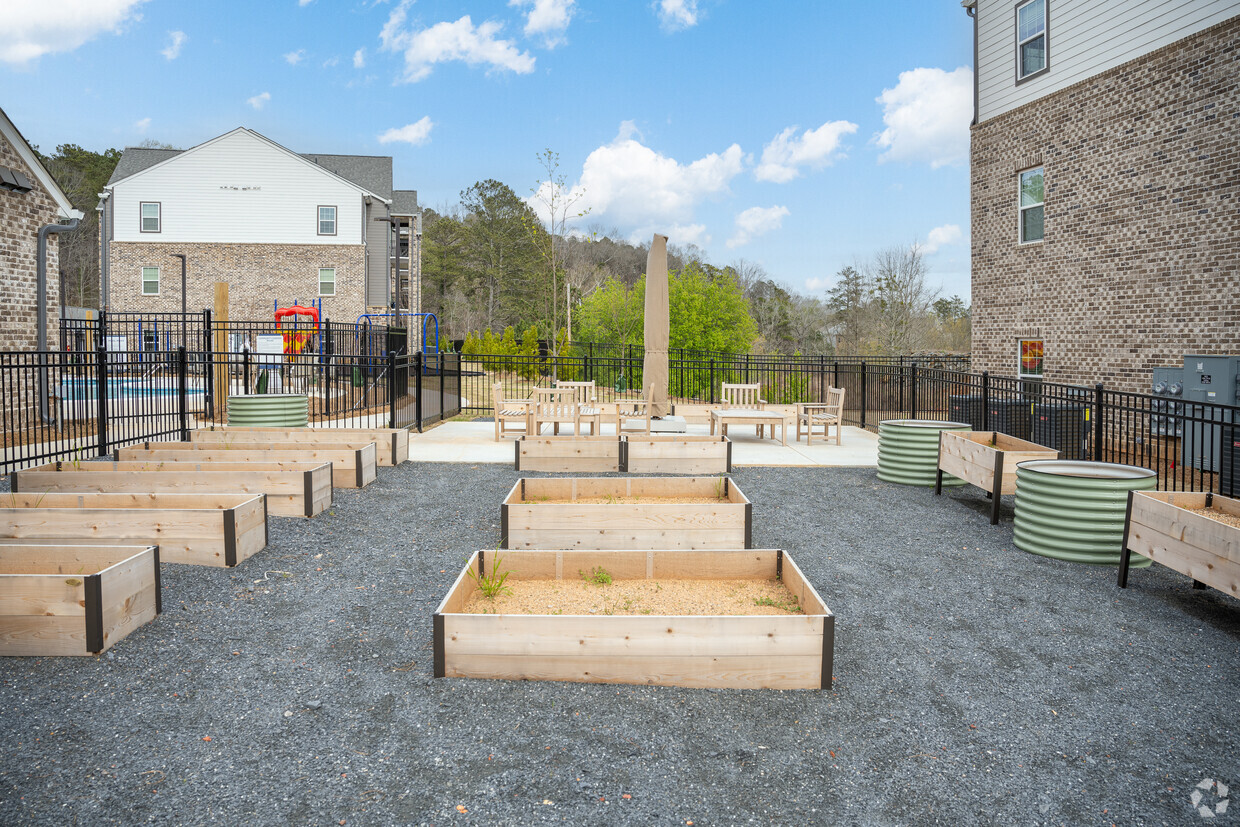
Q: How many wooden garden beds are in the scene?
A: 11